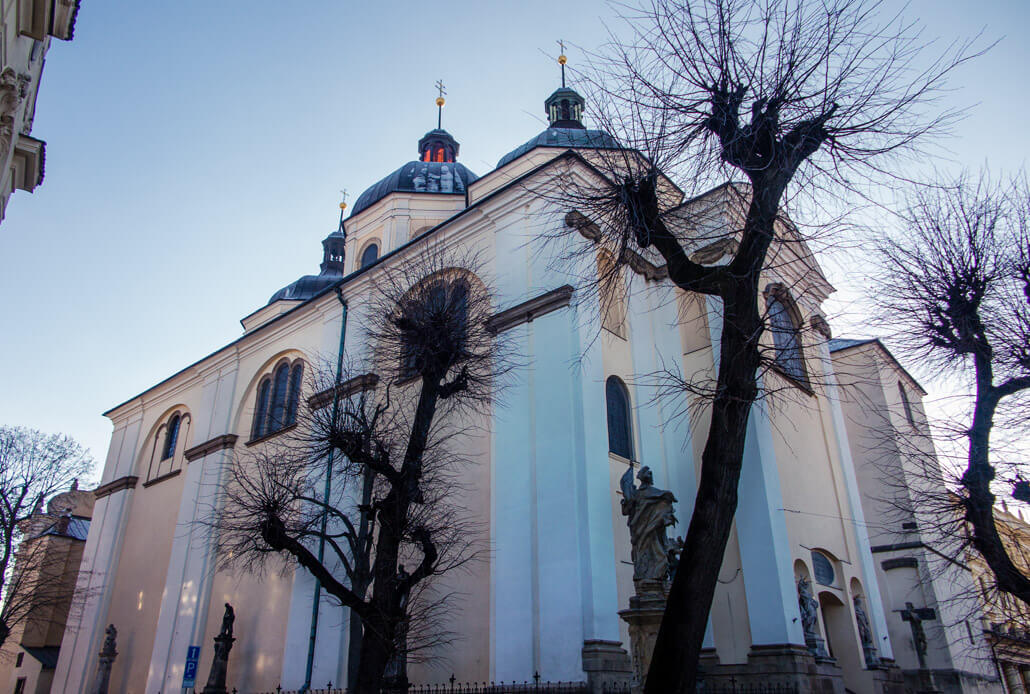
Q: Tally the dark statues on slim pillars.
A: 2